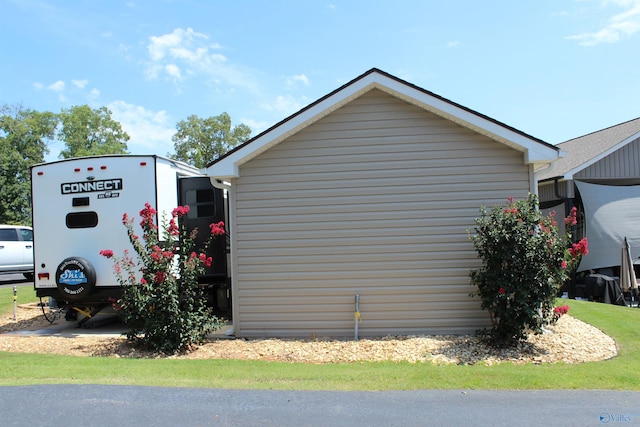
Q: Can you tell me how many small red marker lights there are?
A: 5